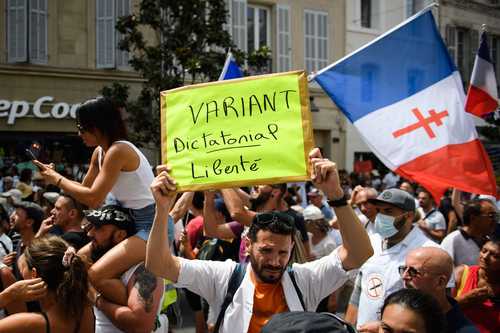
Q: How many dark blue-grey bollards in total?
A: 0